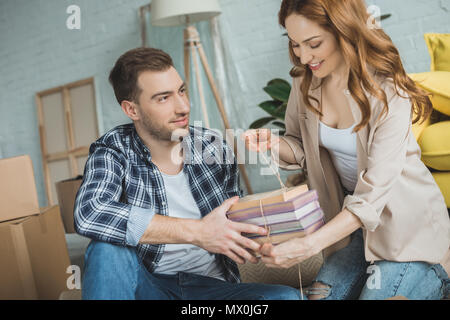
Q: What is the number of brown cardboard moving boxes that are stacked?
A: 2